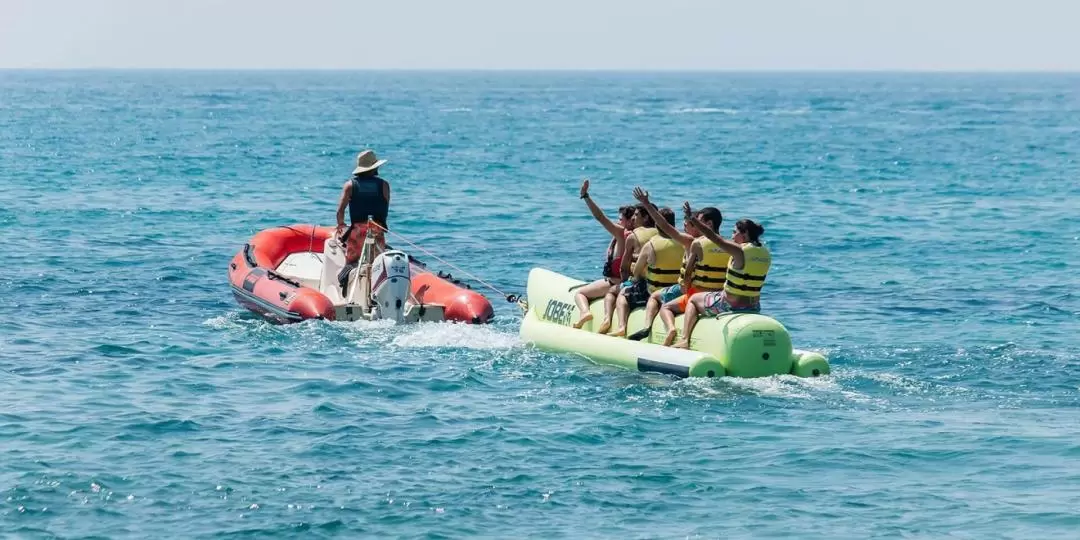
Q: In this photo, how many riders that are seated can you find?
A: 6